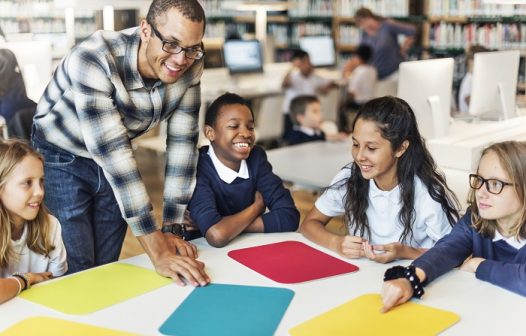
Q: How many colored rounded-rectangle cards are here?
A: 5